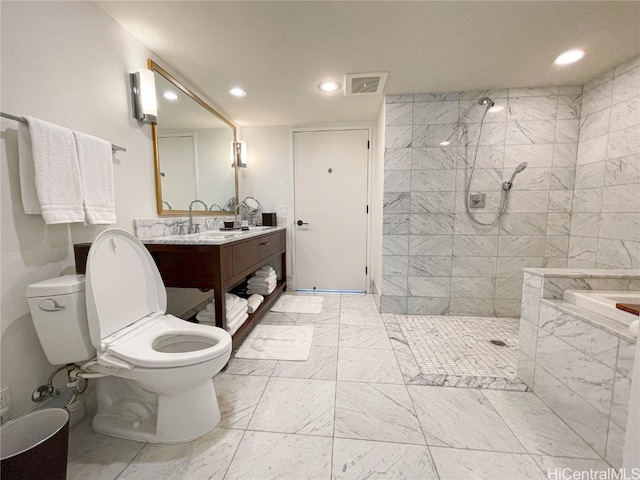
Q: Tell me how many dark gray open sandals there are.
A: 0